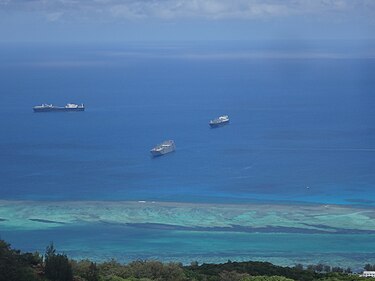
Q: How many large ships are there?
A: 3